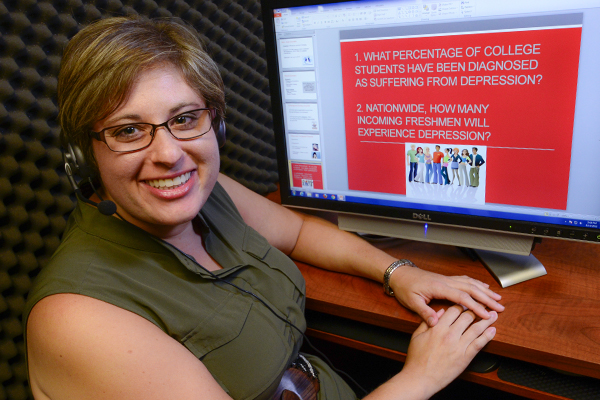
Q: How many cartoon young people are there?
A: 8